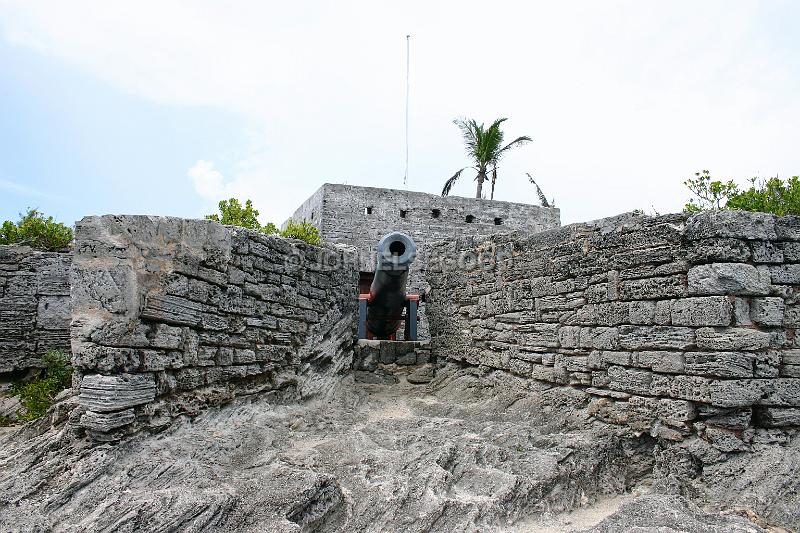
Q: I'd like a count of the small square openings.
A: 5